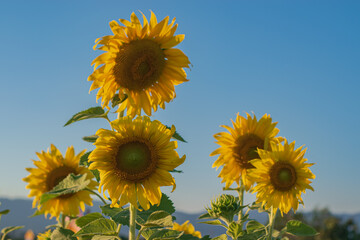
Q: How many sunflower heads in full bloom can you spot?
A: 5